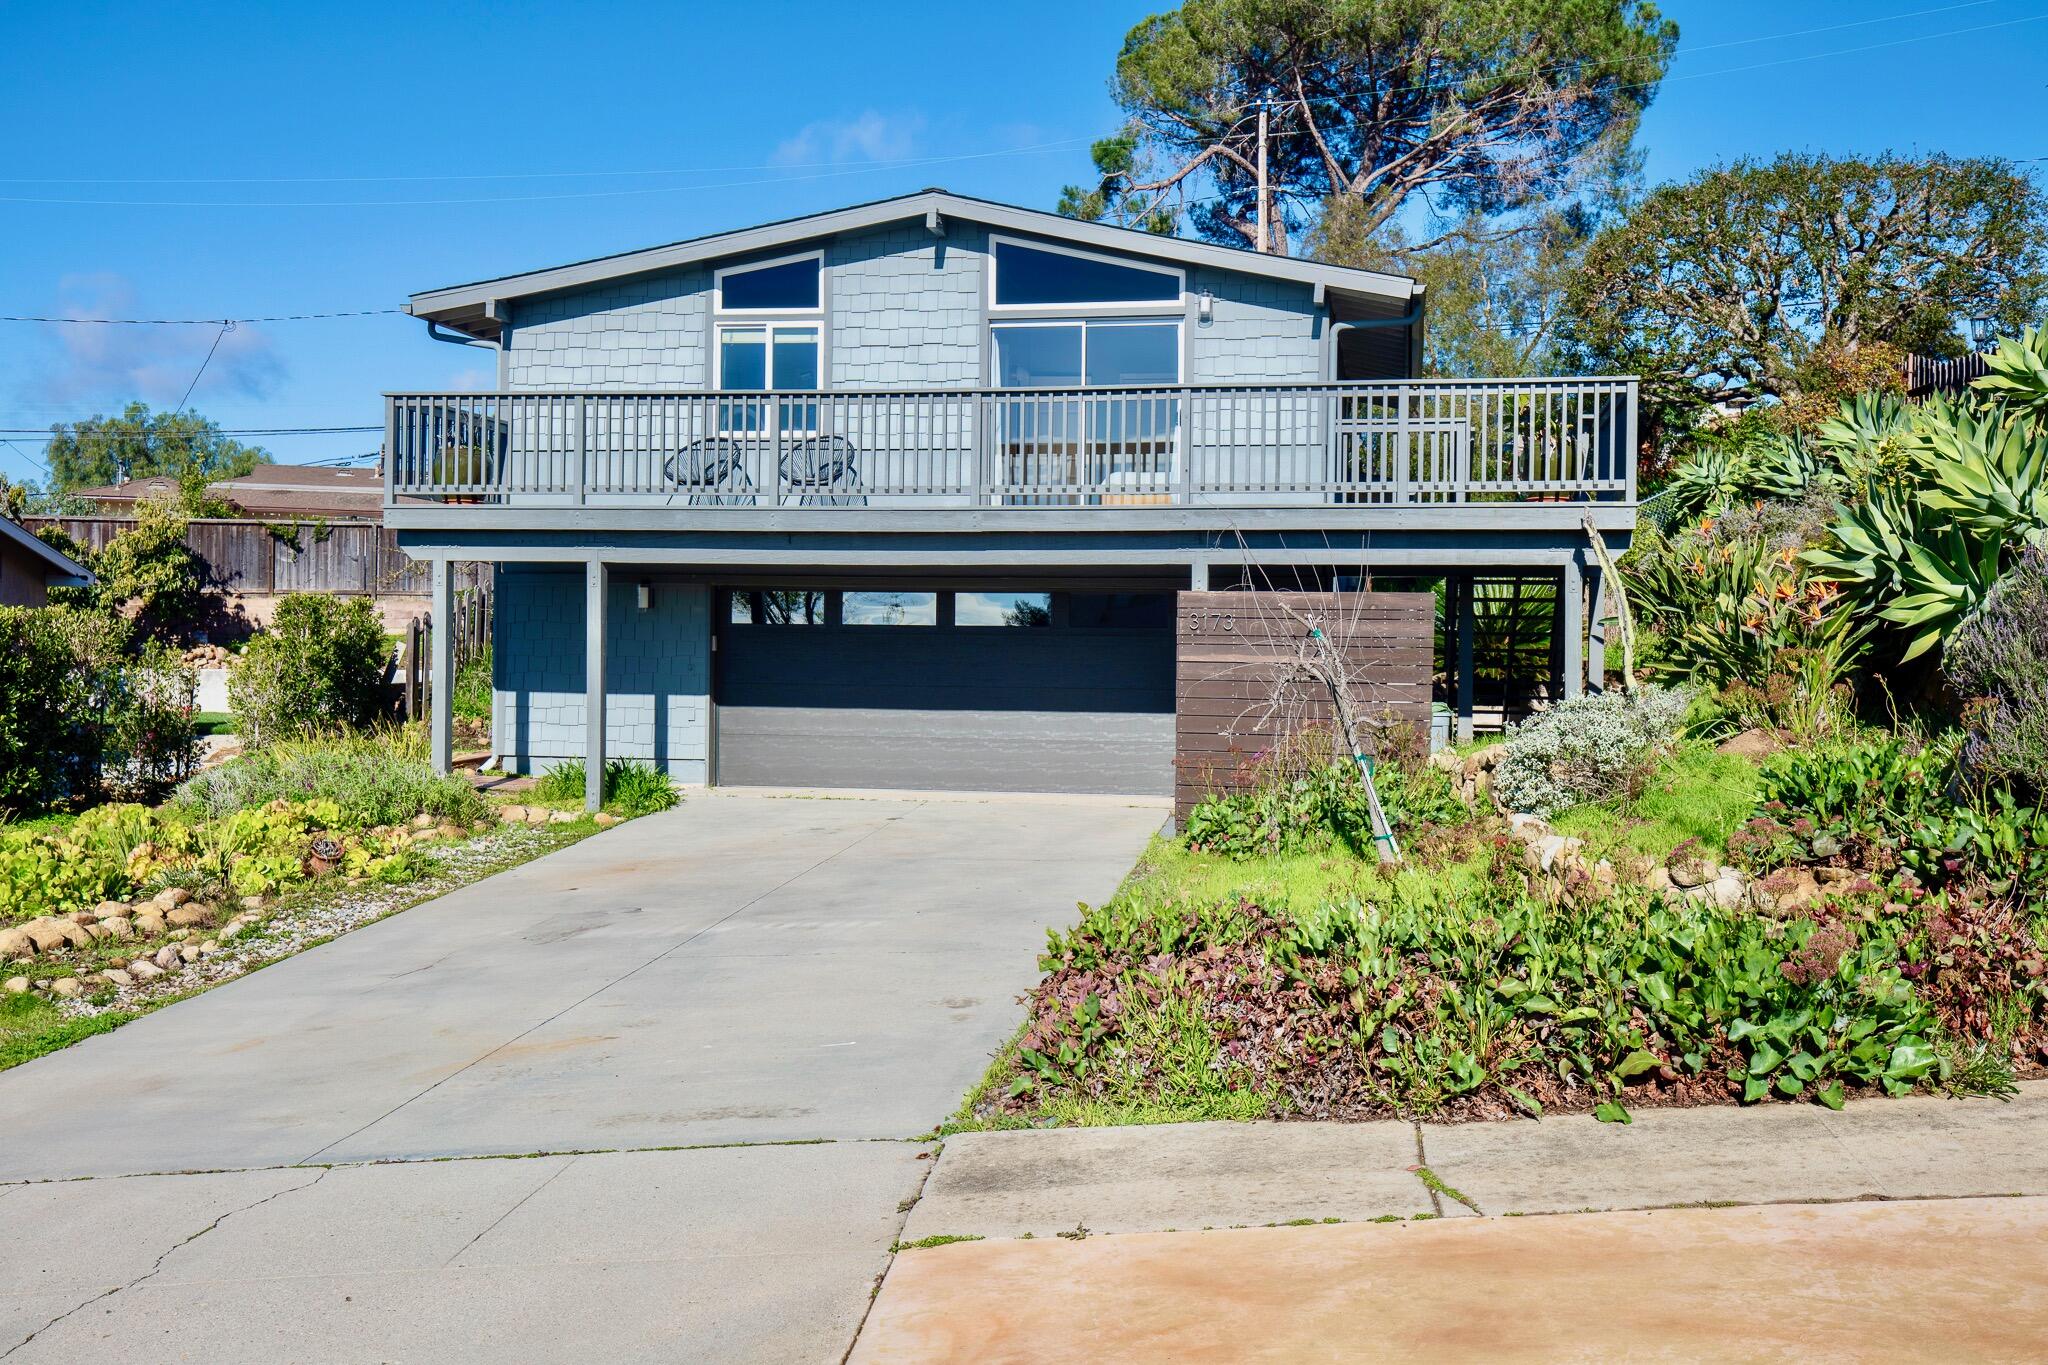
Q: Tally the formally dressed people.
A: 0